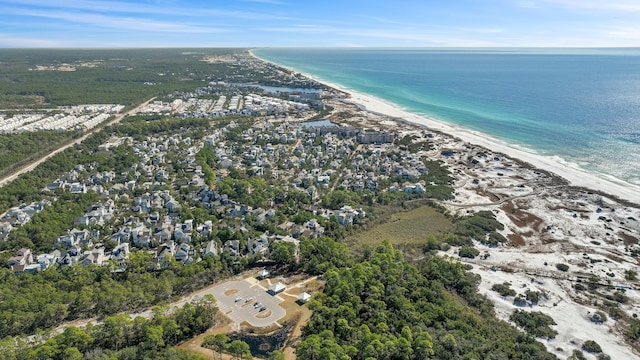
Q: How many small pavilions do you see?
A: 3